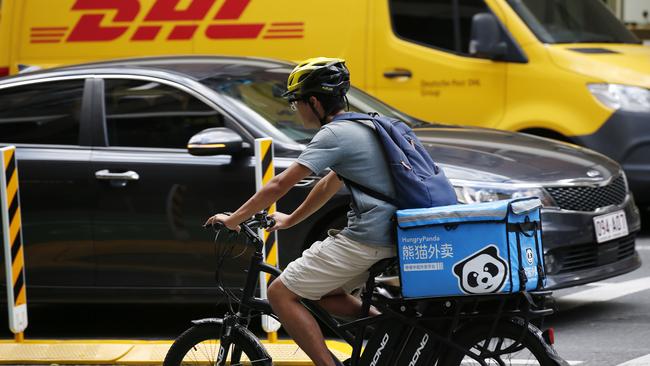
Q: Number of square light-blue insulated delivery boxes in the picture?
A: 1